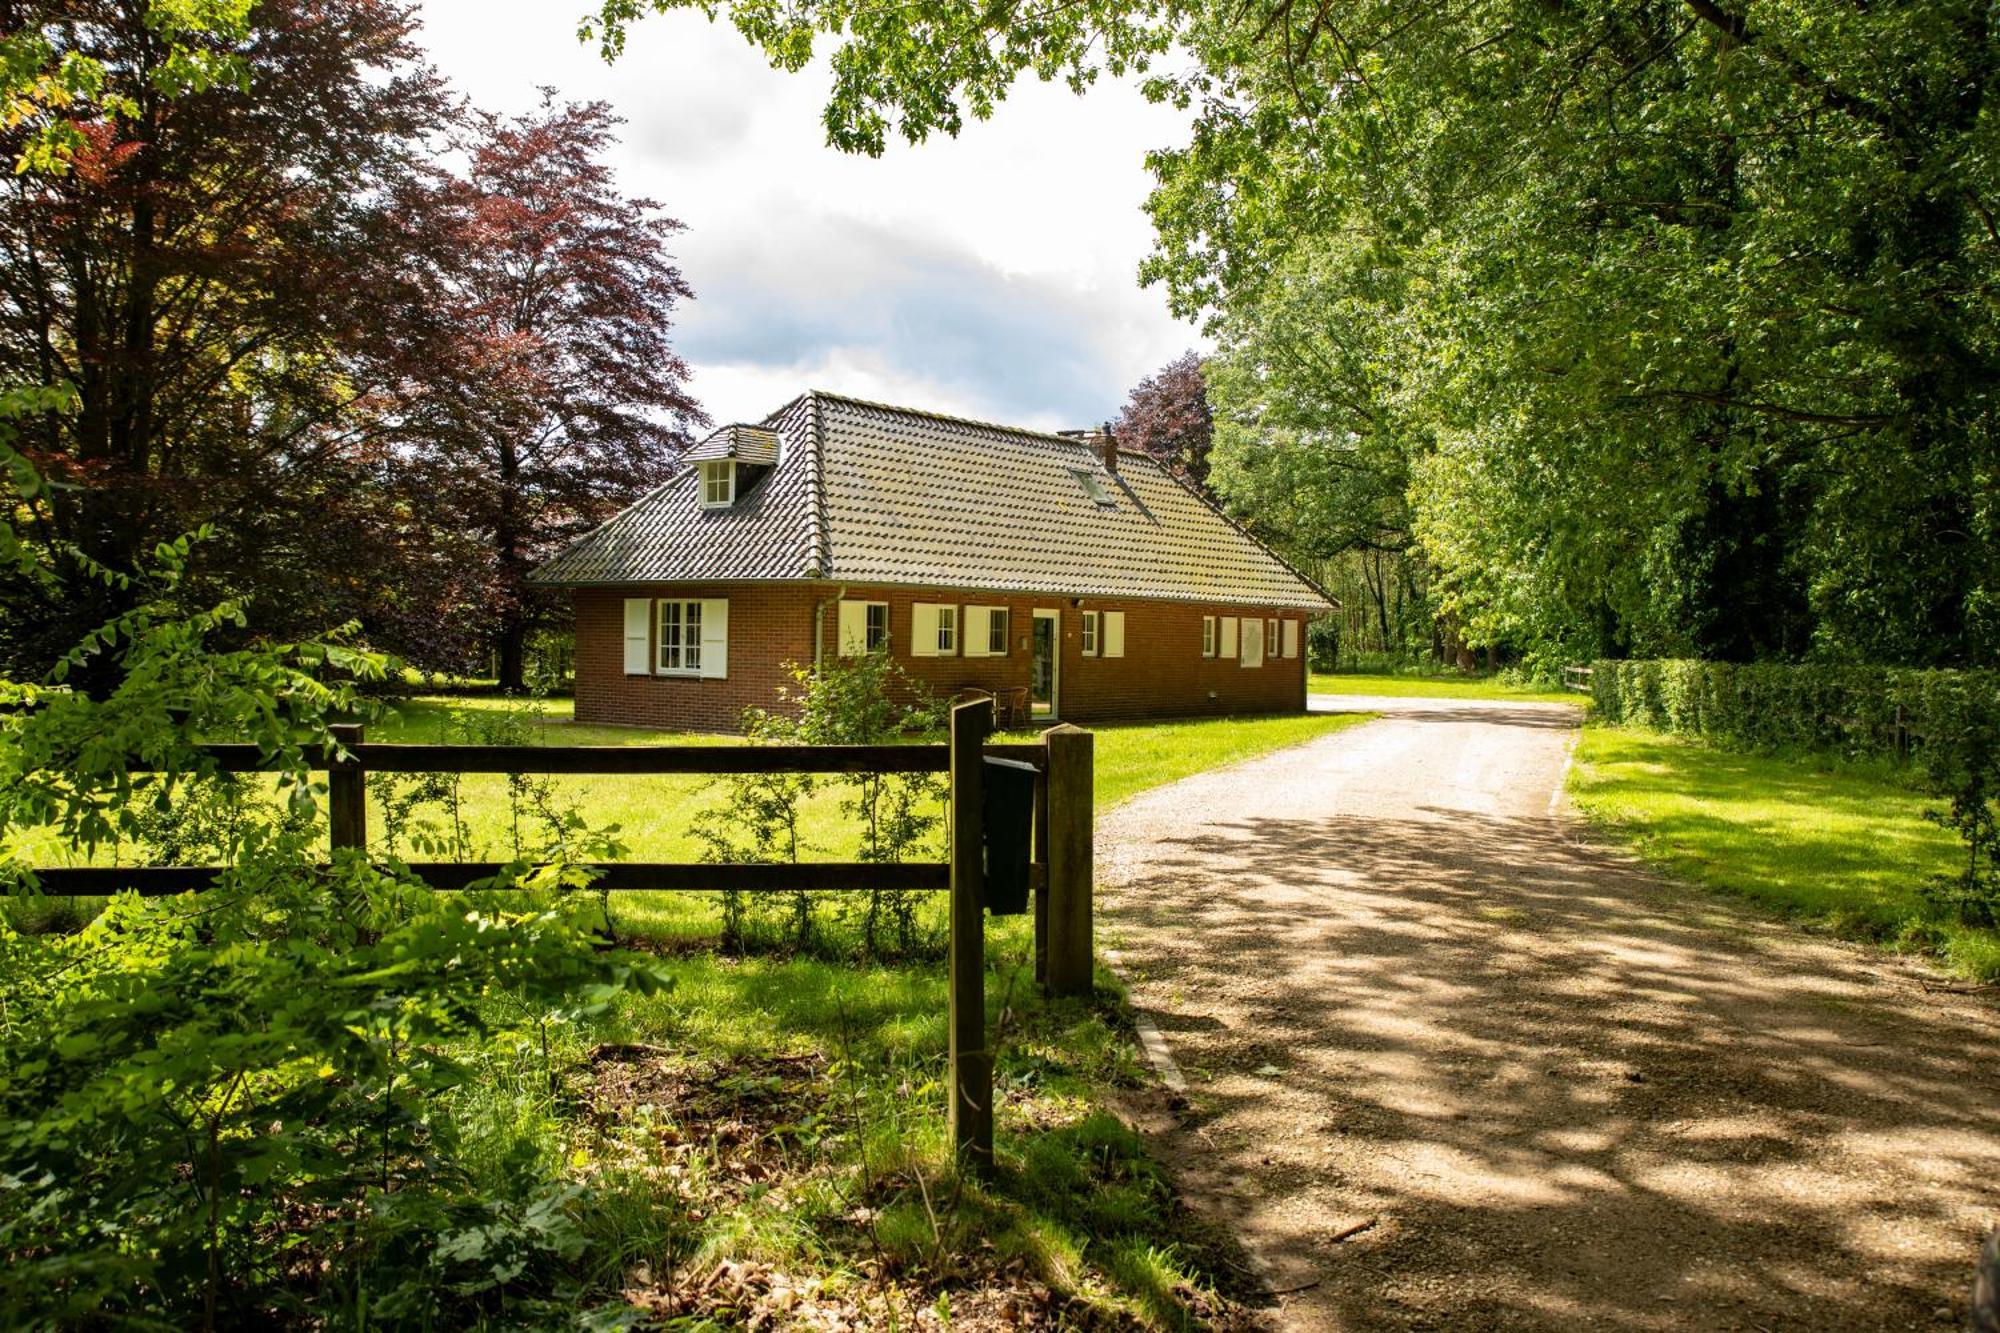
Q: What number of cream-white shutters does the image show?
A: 8